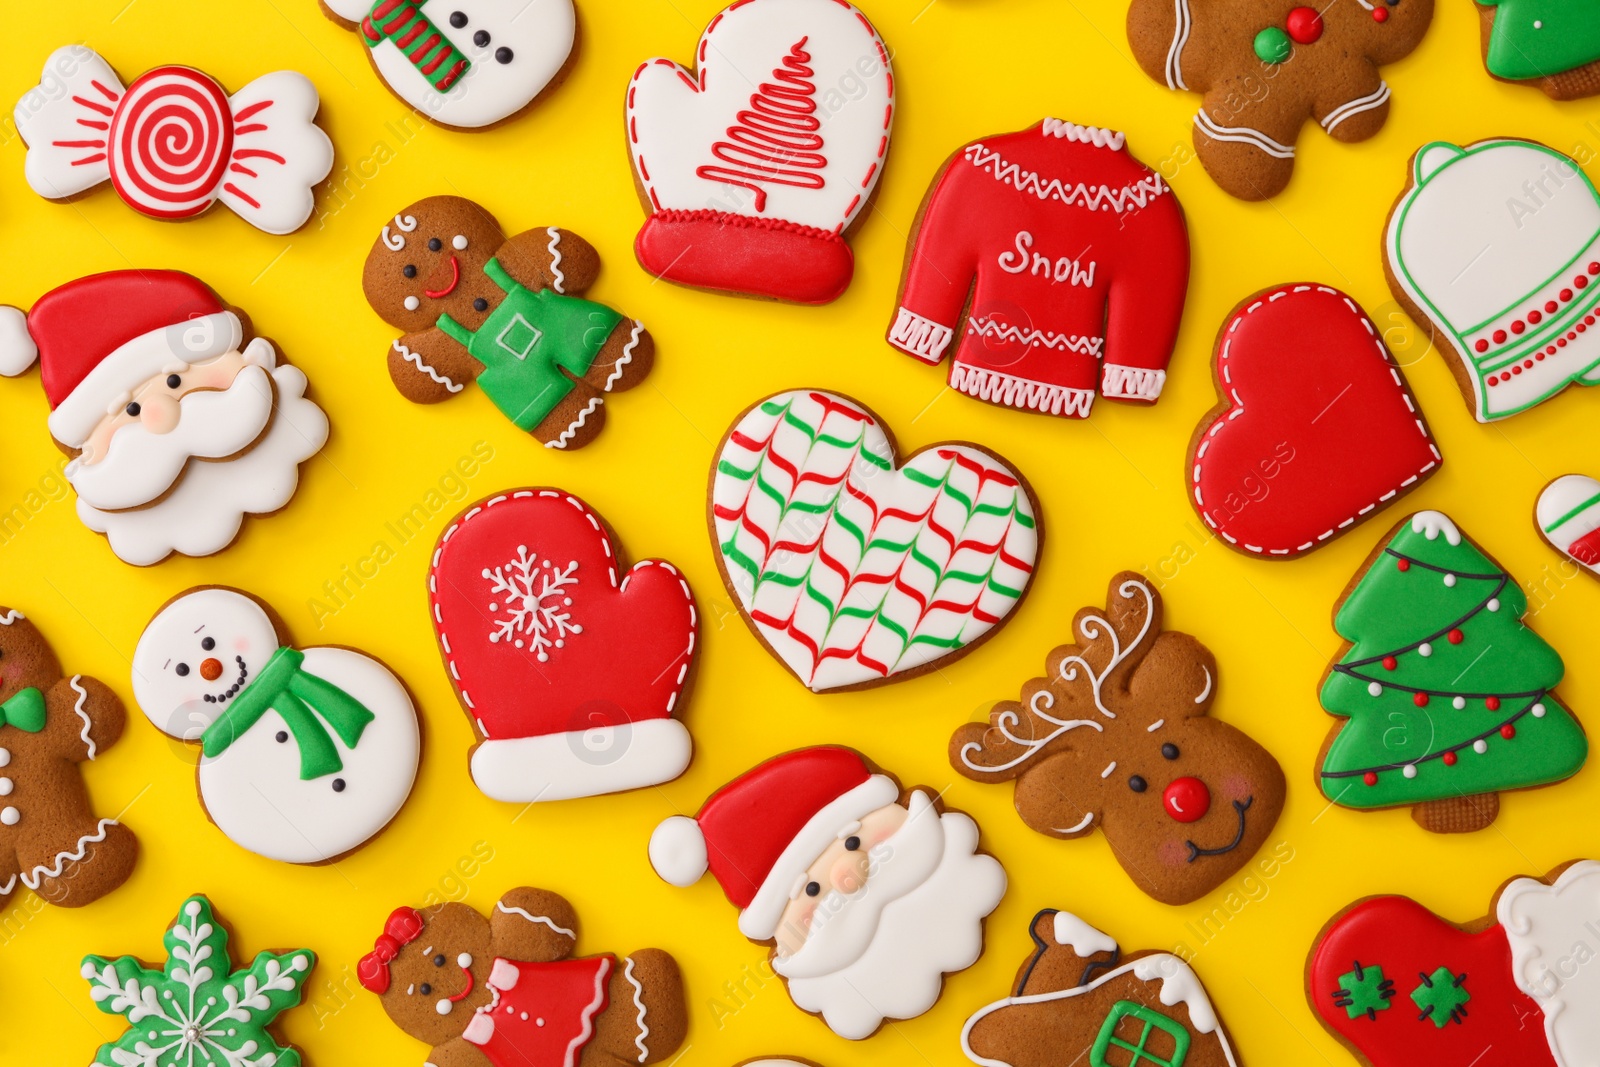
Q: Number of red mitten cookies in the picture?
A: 1